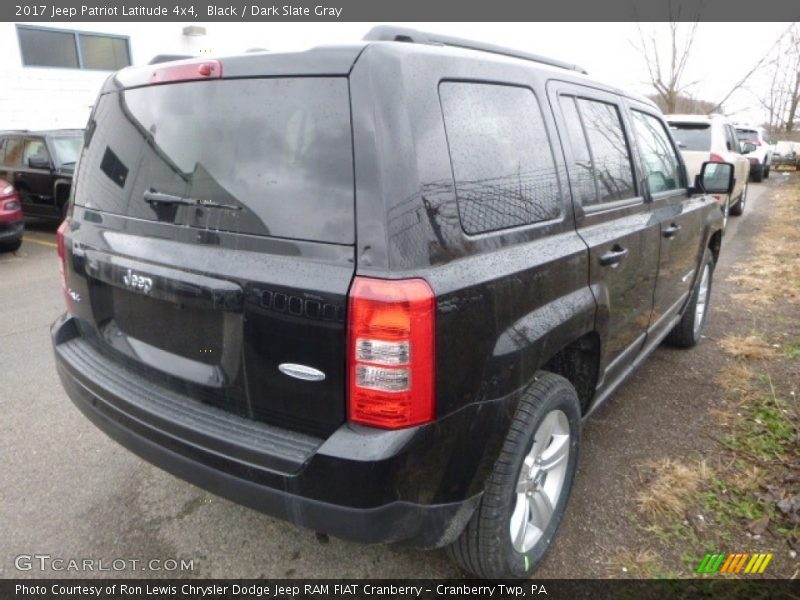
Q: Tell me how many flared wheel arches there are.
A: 2